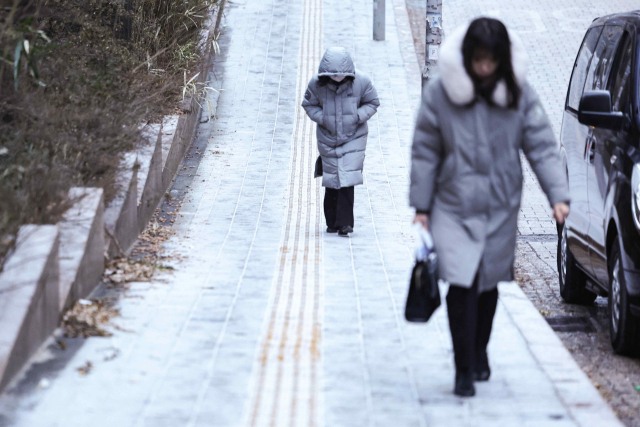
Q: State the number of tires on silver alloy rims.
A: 2